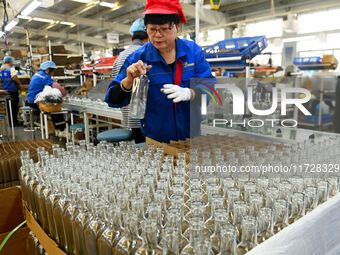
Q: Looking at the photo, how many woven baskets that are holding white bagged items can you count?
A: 1